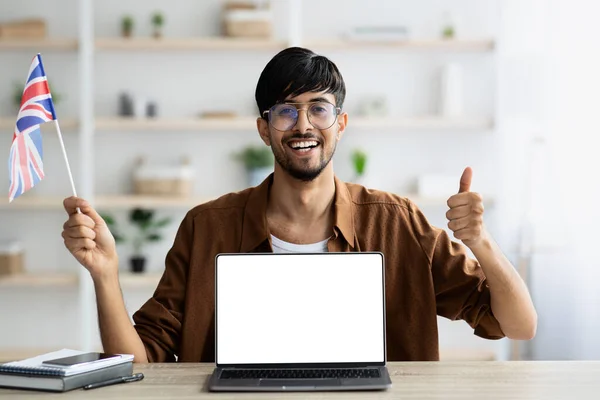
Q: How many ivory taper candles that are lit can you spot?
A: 0